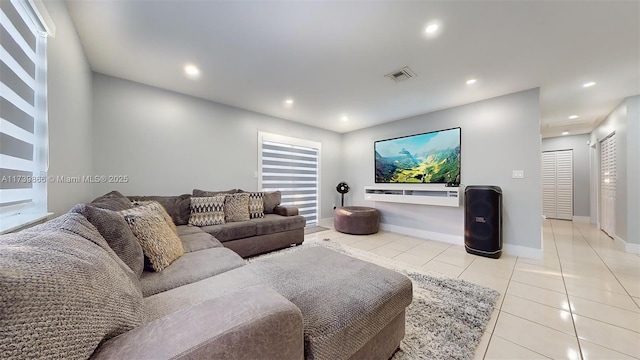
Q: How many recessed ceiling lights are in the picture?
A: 8